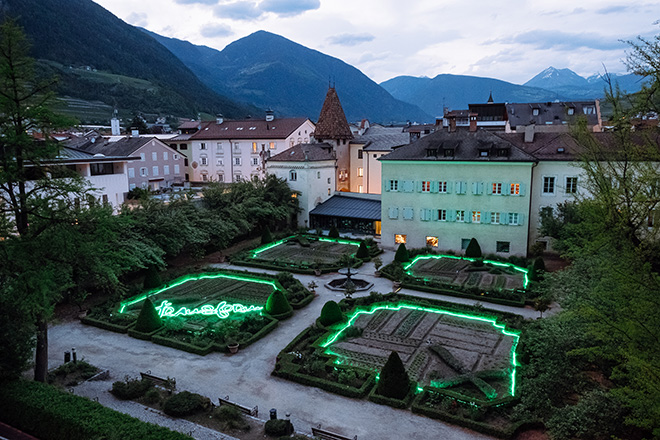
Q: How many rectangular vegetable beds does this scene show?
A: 4